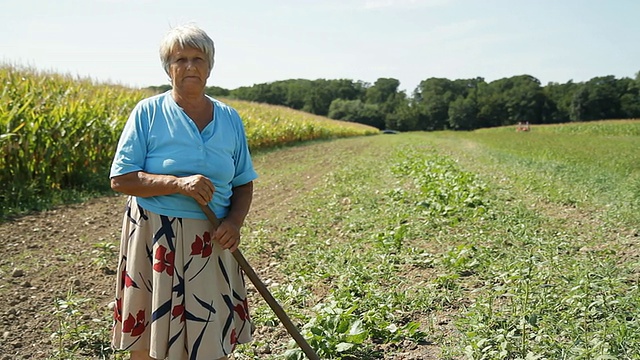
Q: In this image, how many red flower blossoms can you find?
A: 8